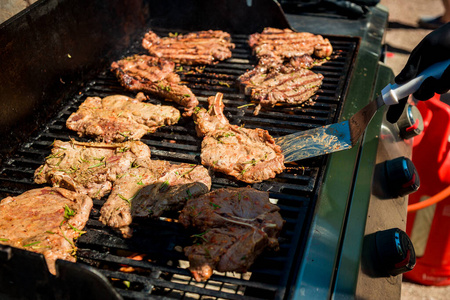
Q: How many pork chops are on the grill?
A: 10